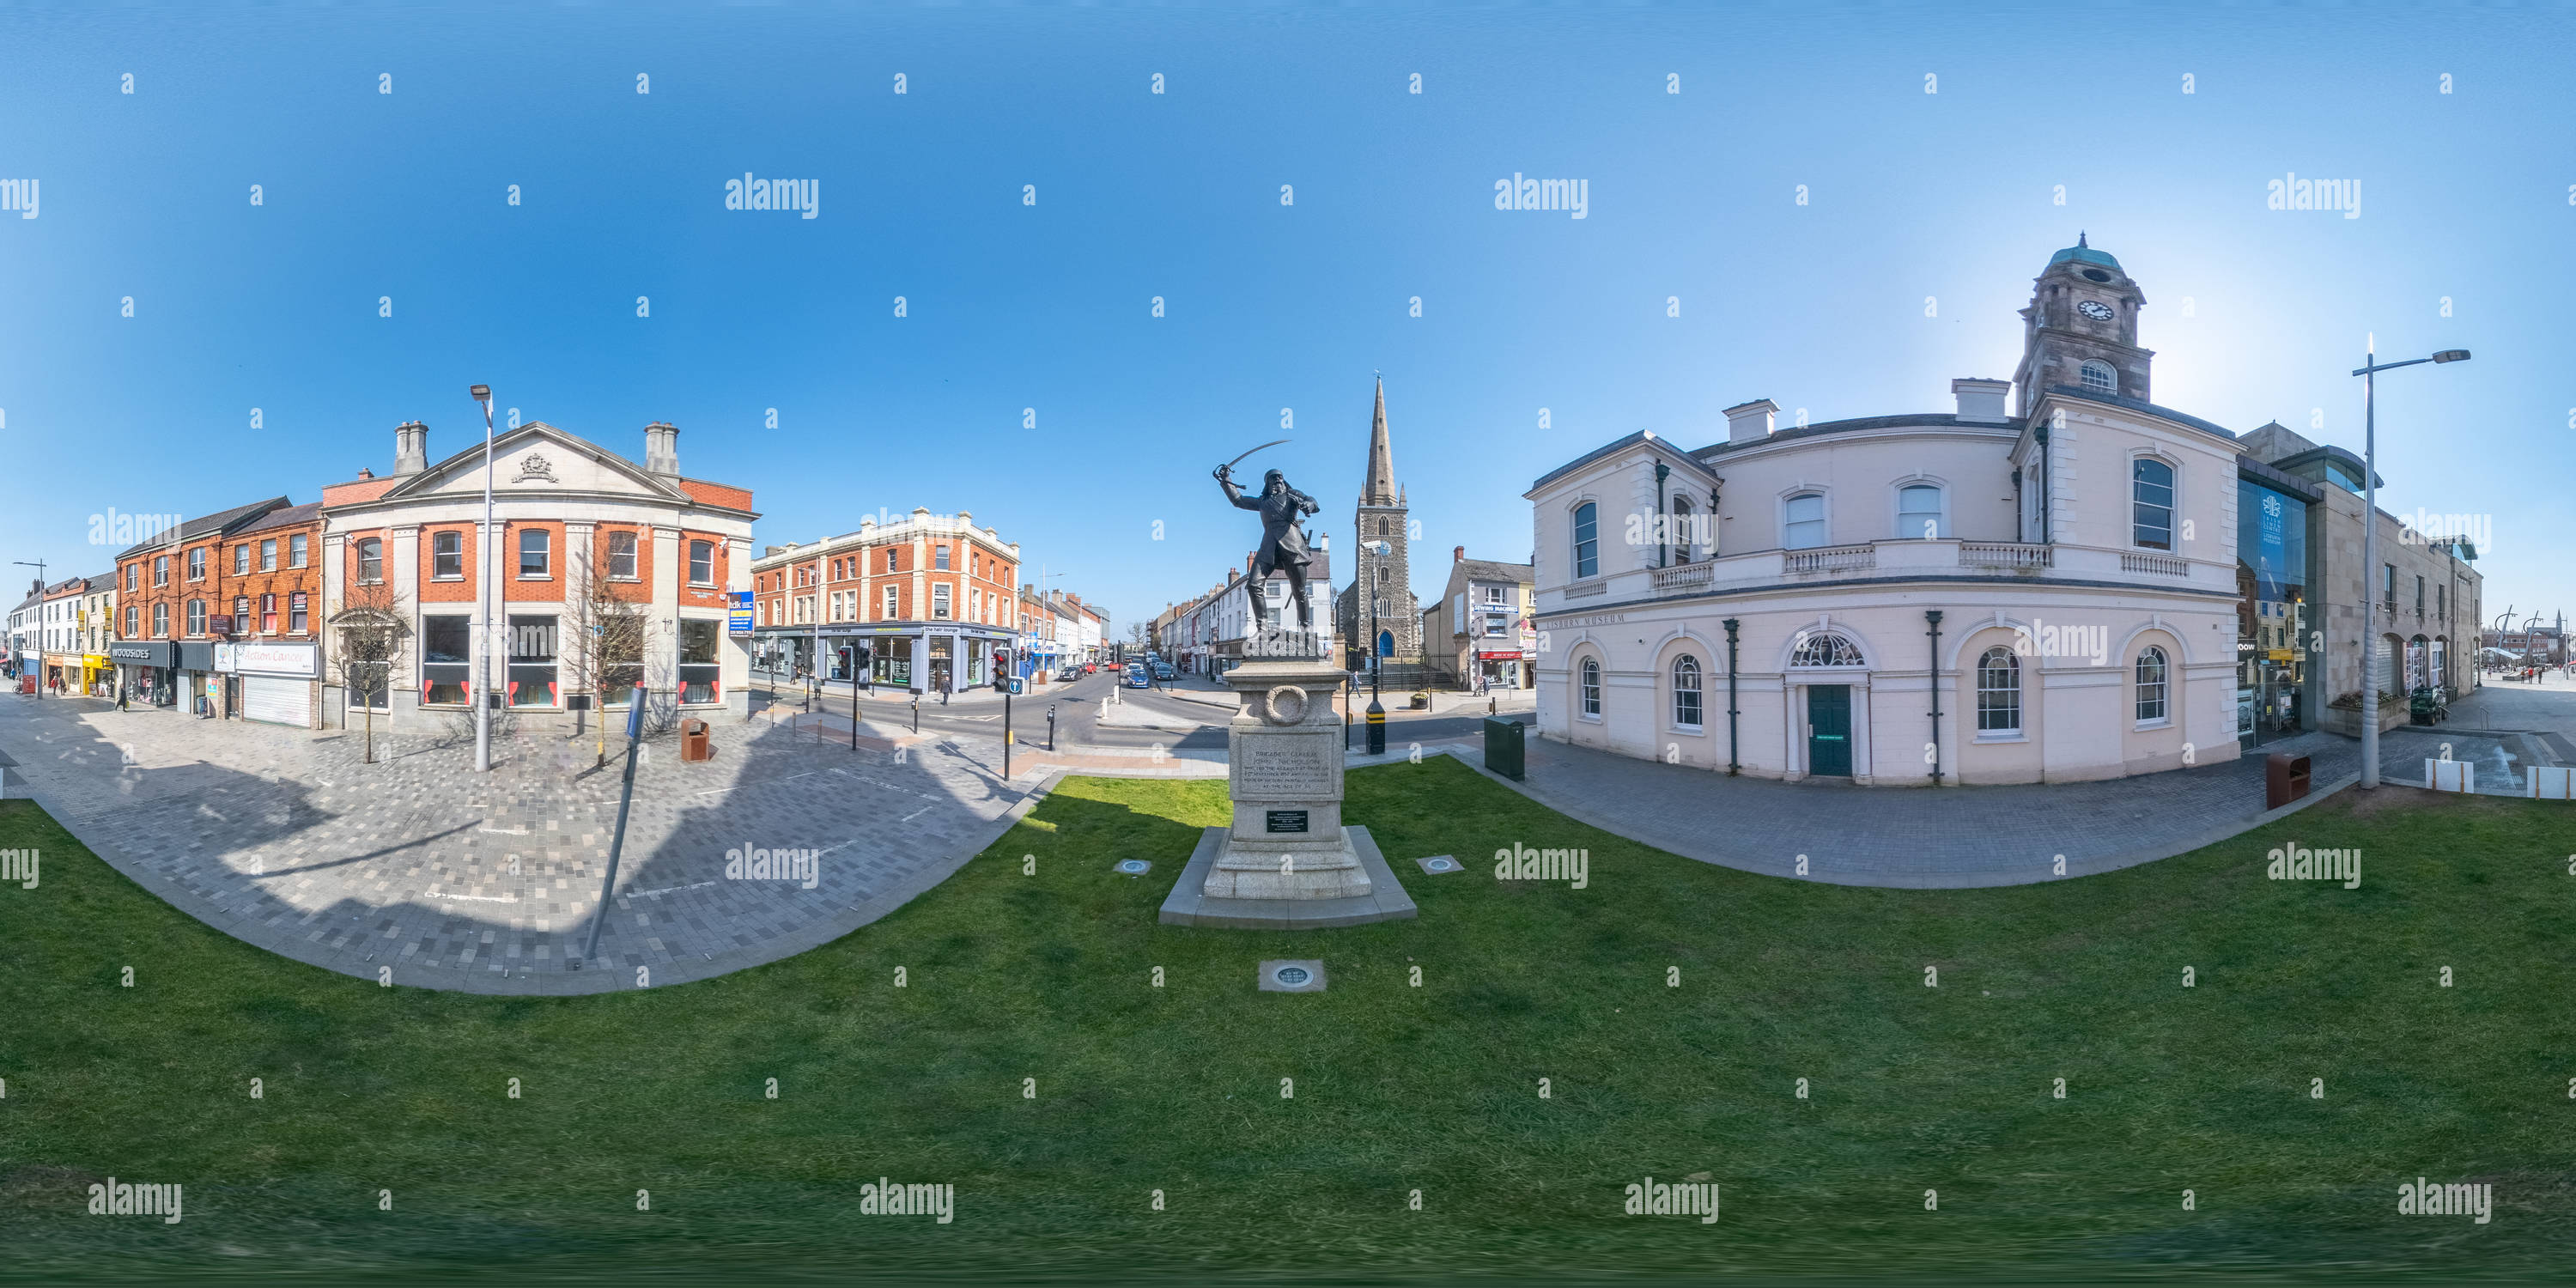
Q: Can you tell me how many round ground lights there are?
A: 3